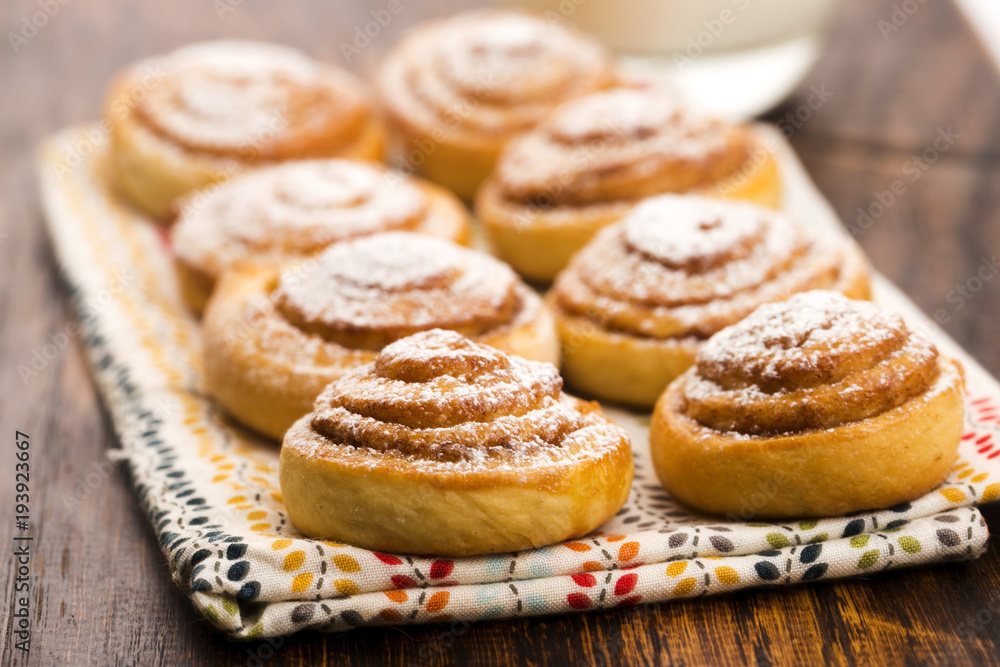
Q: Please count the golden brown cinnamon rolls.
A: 8